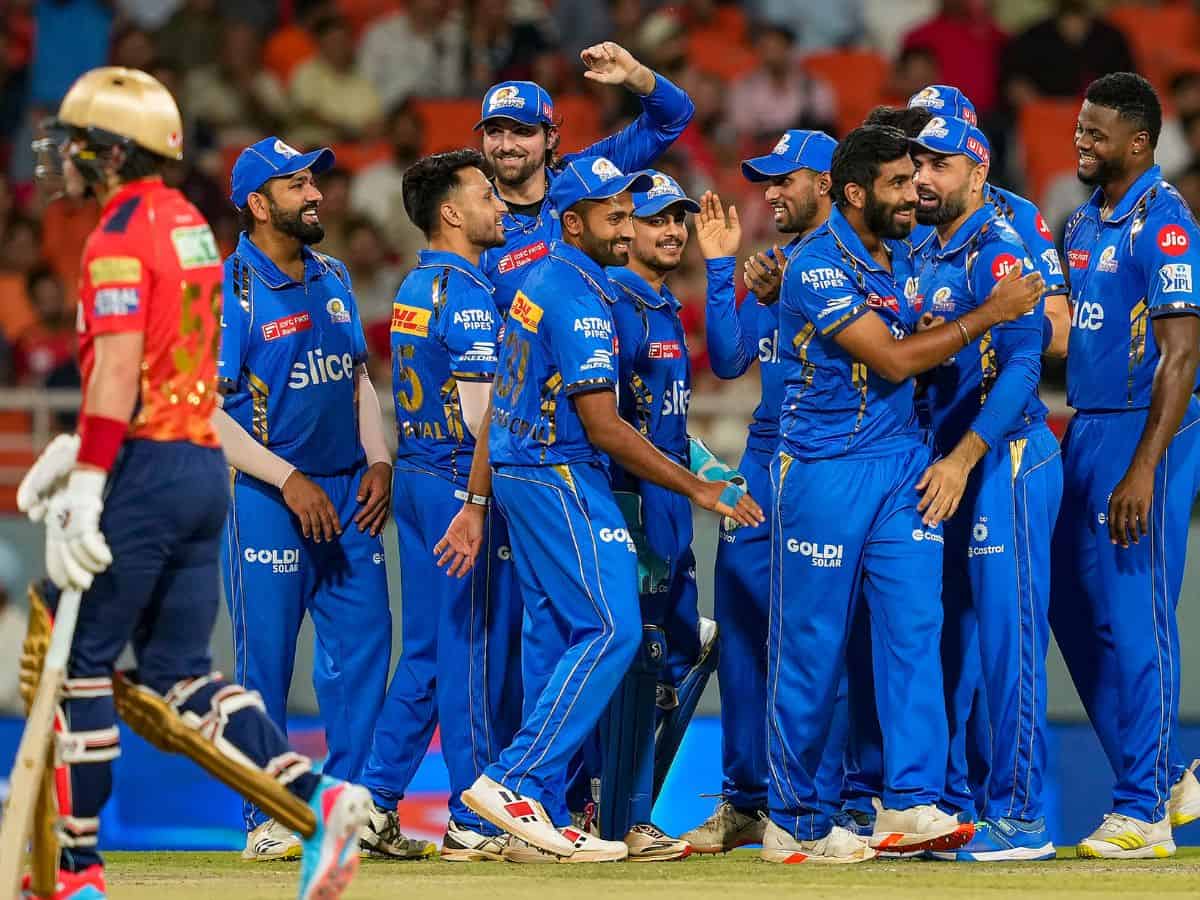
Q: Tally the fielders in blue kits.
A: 11